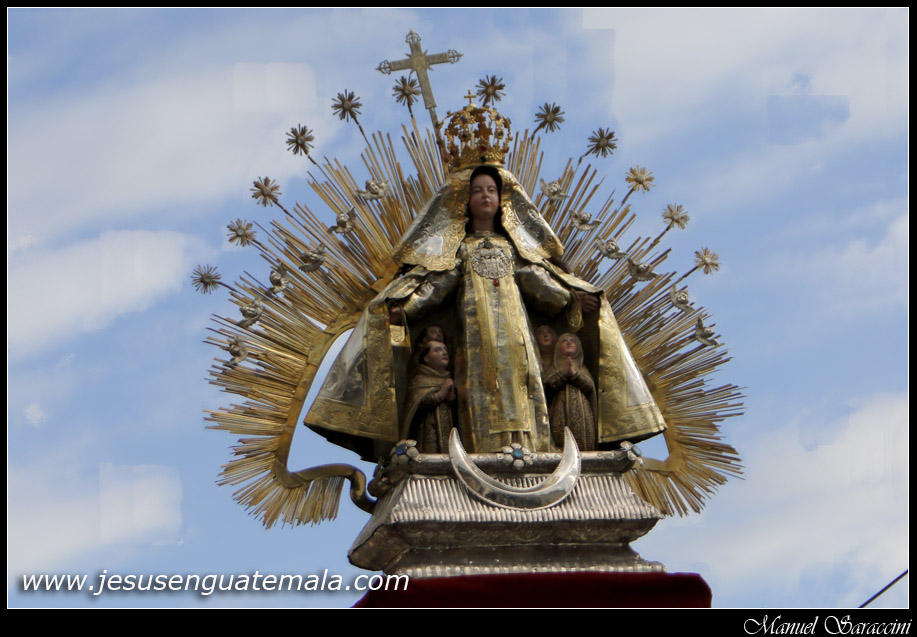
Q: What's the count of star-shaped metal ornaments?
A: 12